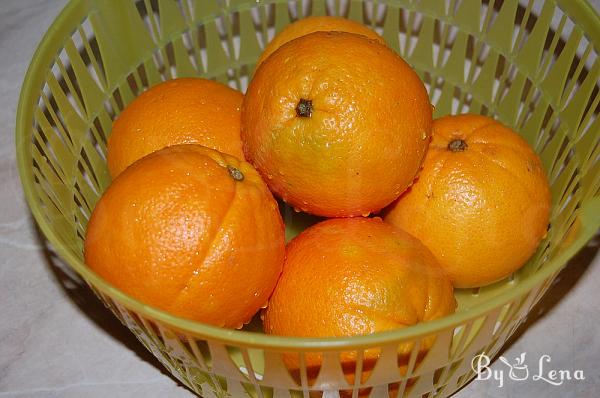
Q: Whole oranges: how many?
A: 6